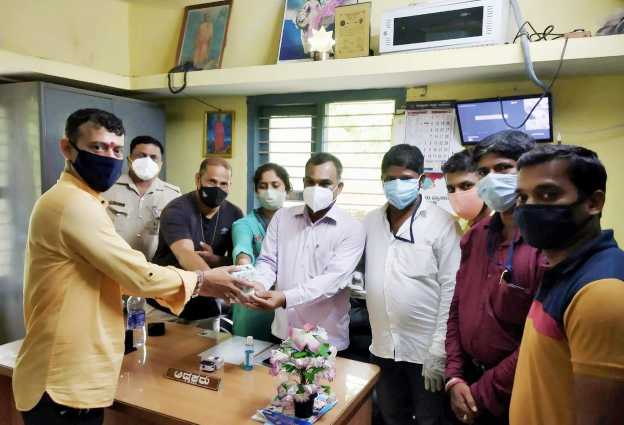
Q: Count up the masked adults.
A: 9